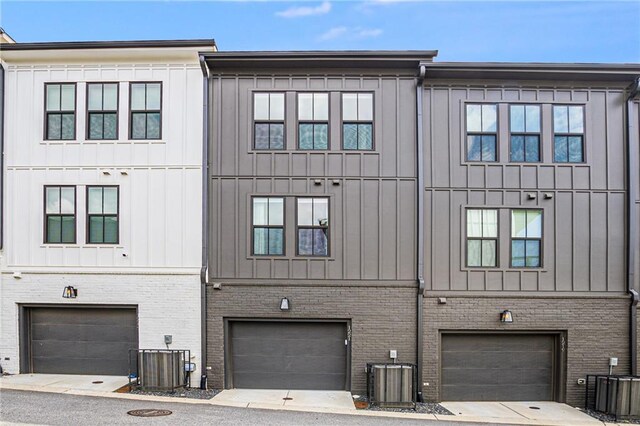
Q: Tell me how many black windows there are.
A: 15